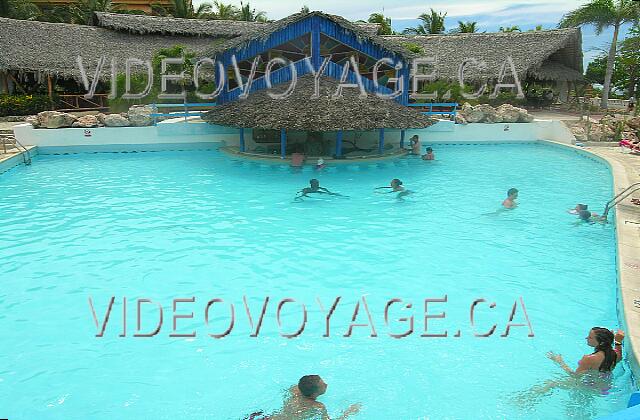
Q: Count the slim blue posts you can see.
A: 5